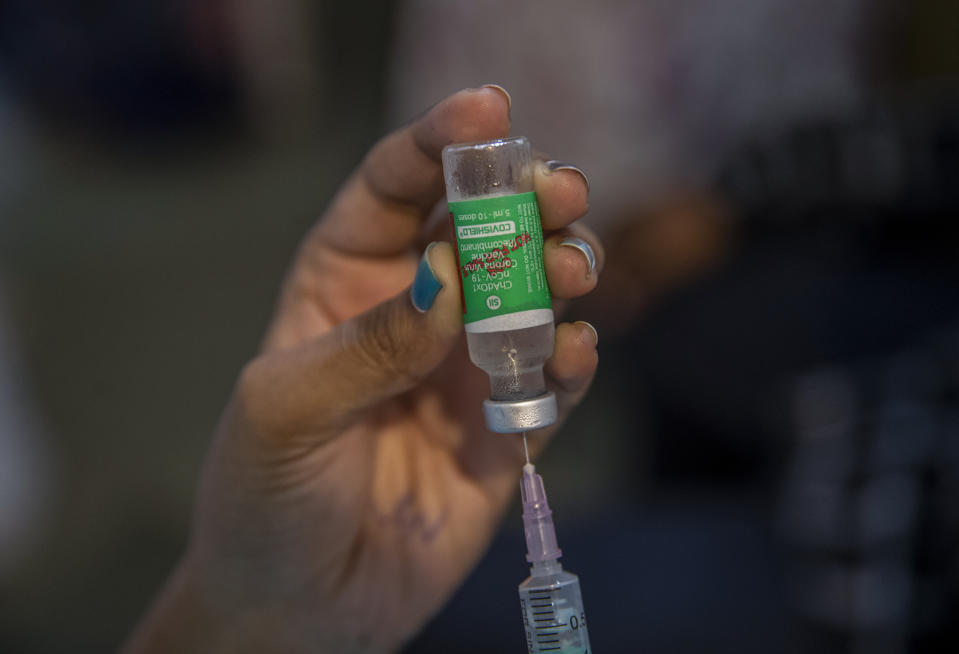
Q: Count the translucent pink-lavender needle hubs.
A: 1